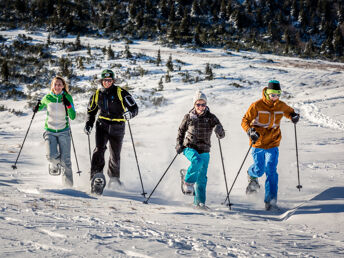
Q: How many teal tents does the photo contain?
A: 0